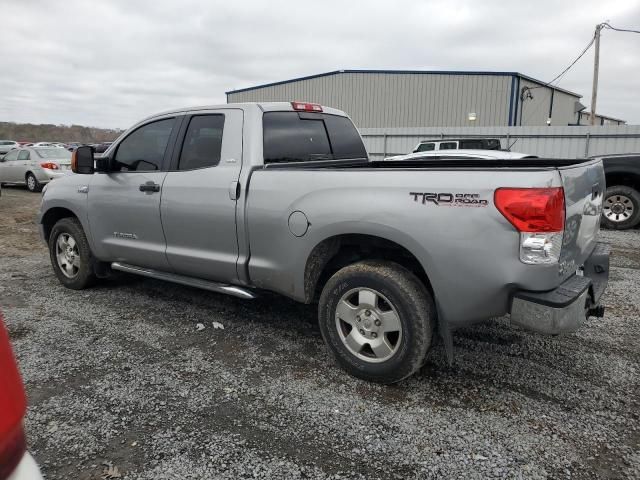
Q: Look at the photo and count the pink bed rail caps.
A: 0